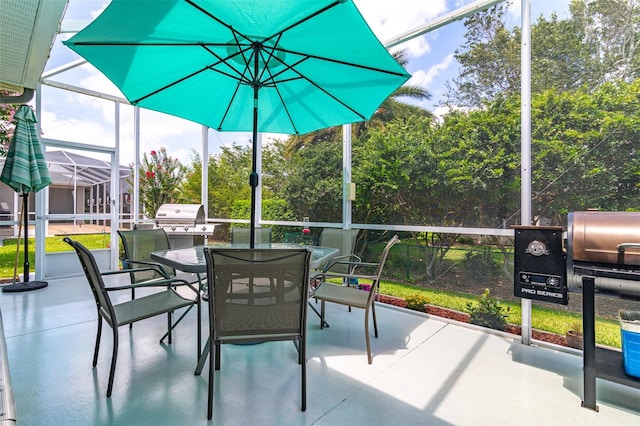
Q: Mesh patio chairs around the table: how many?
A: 6